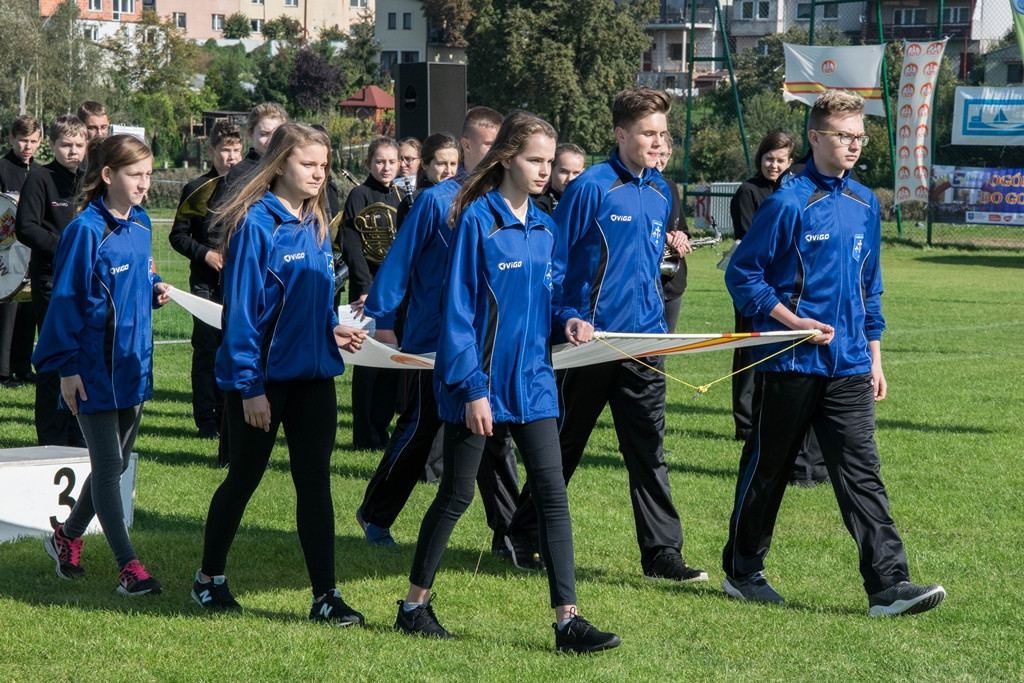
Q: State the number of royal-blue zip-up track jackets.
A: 6